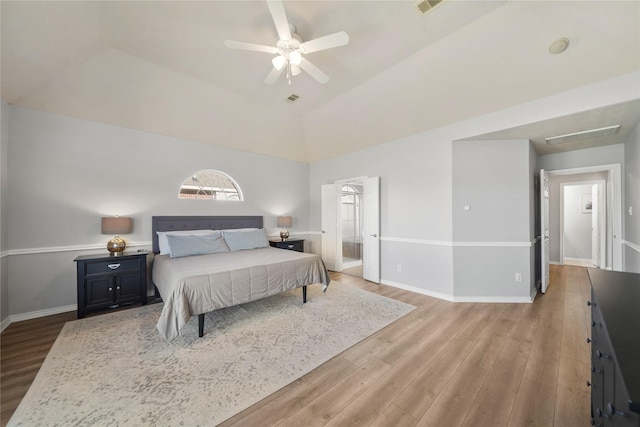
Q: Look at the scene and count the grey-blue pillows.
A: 2